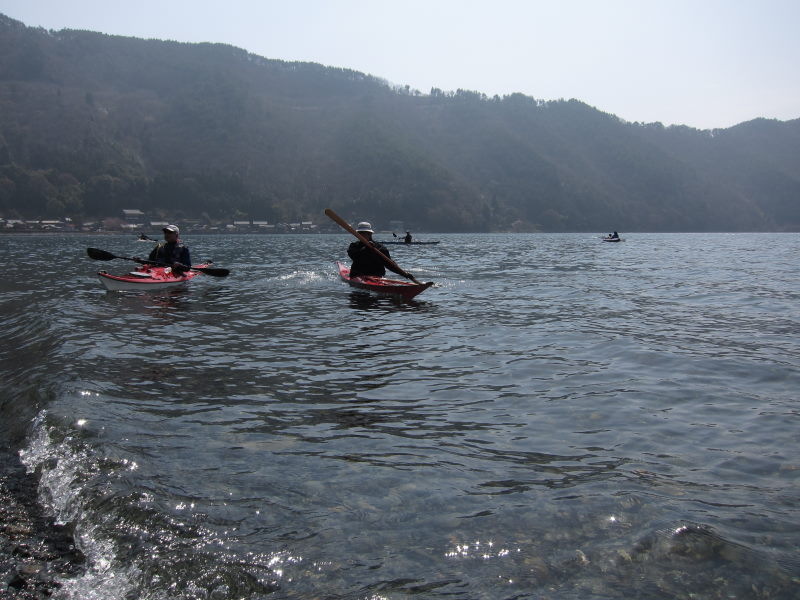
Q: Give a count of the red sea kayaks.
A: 2